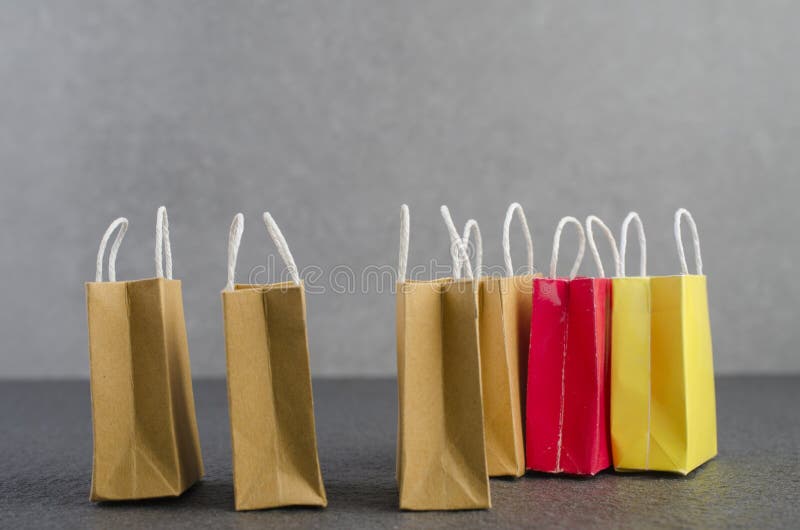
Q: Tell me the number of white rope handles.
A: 12